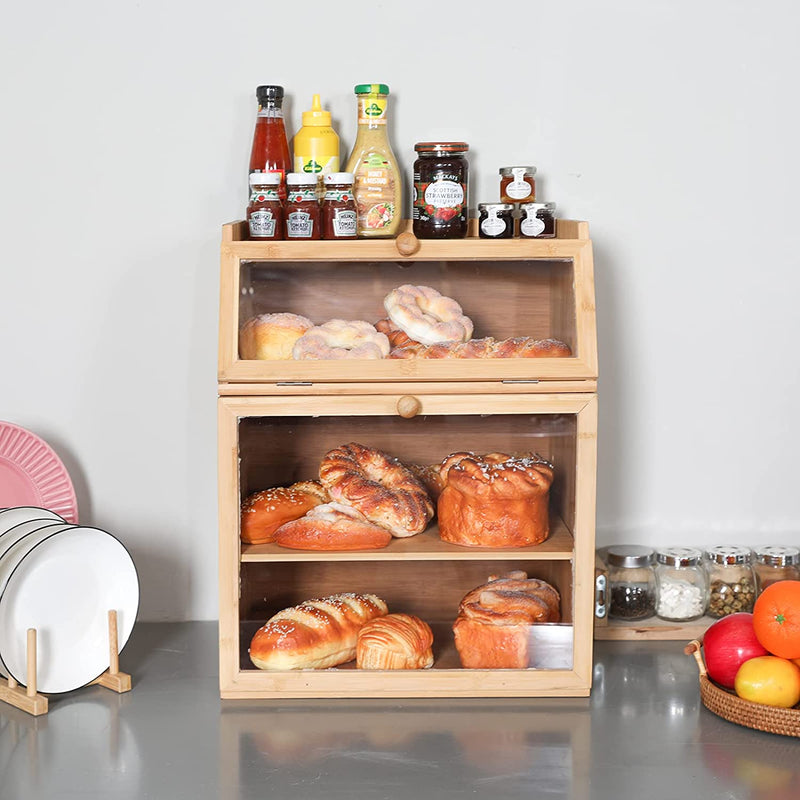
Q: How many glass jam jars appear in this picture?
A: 4